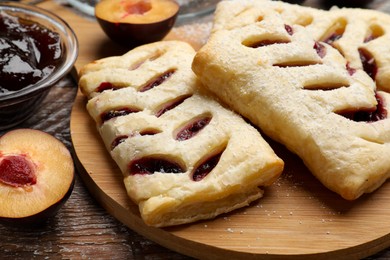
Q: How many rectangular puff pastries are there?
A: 3